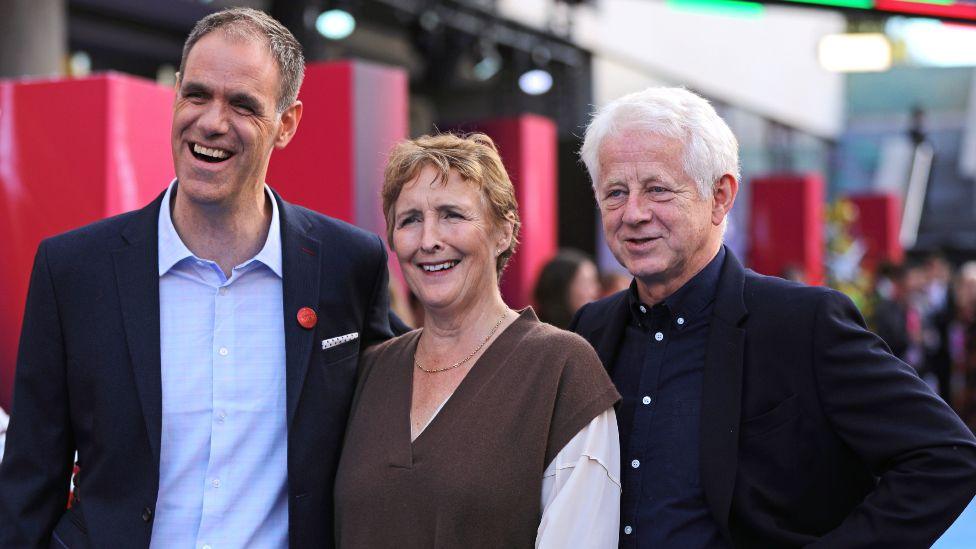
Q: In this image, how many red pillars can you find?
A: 5